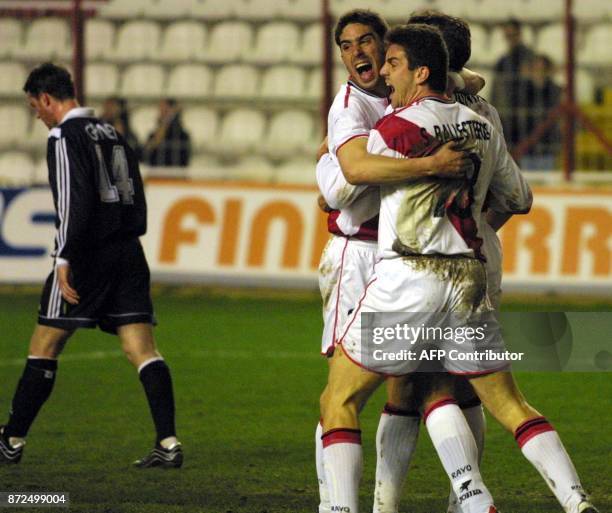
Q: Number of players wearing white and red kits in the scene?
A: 3